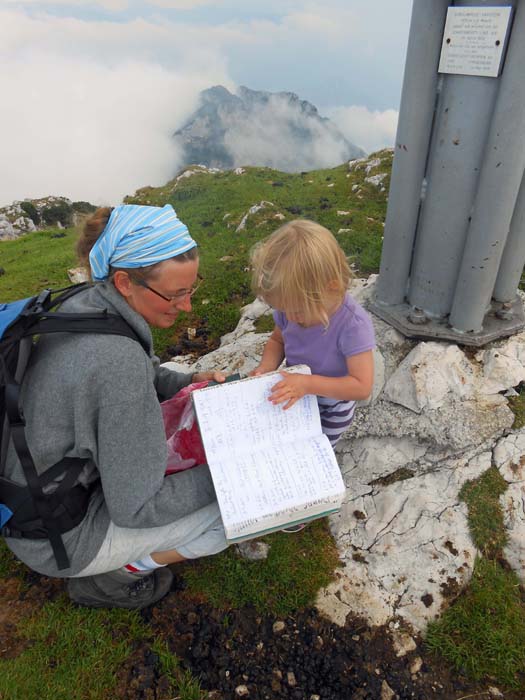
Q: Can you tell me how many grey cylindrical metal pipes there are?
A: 4